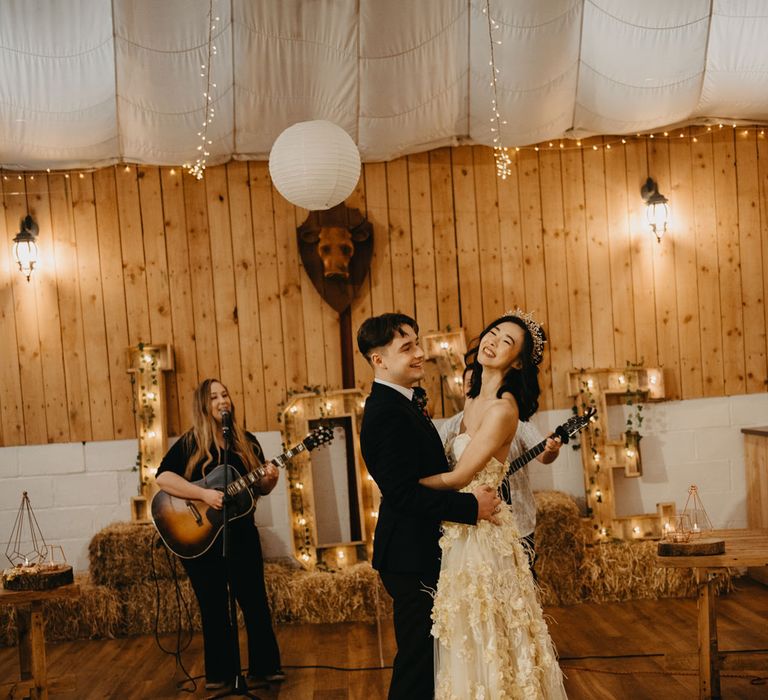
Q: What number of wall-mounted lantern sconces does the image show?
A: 2